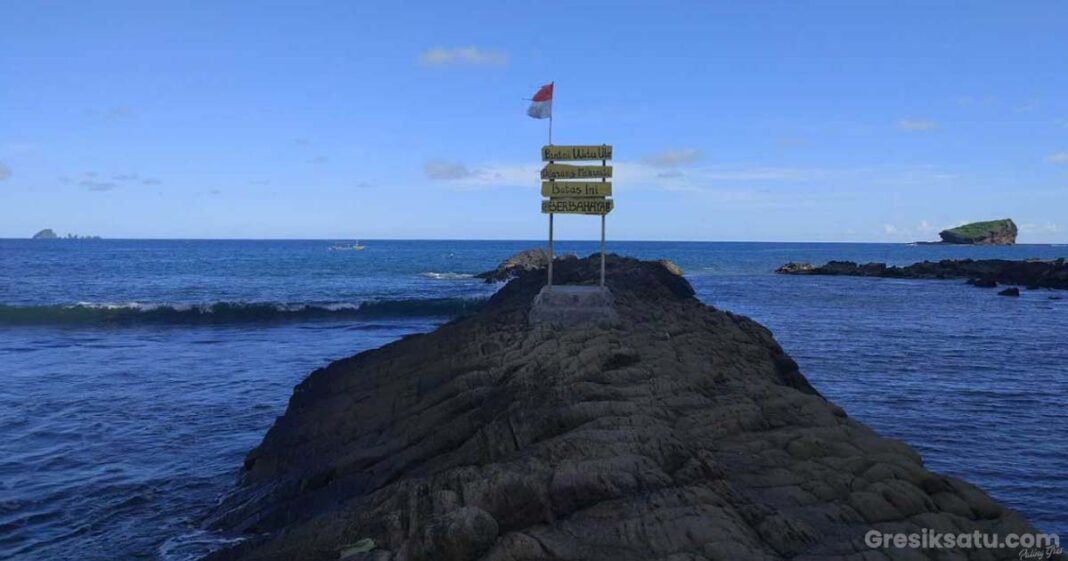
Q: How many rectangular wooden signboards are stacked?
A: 4